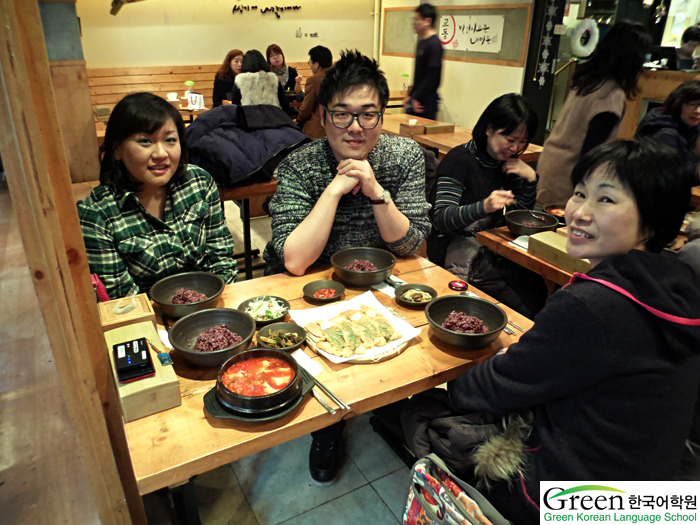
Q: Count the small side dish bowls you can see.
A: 4